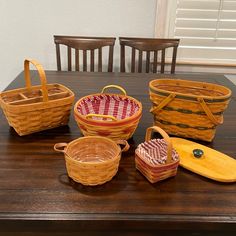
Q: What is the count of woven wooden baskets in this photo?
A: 5